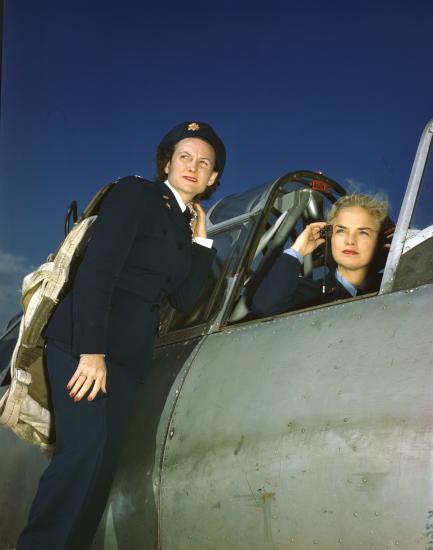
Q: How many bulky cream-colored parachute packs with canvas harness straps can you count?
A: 1